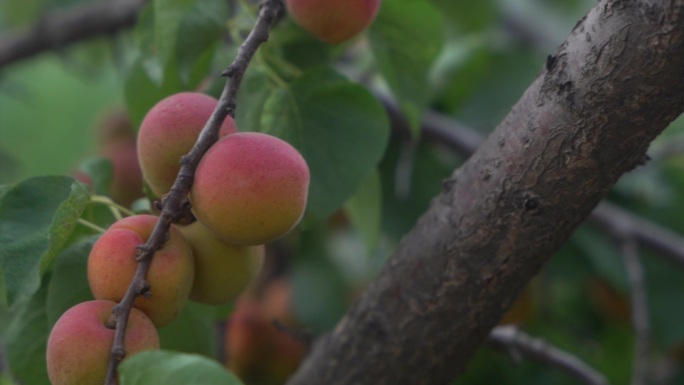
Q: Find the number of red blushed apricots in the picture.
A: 5